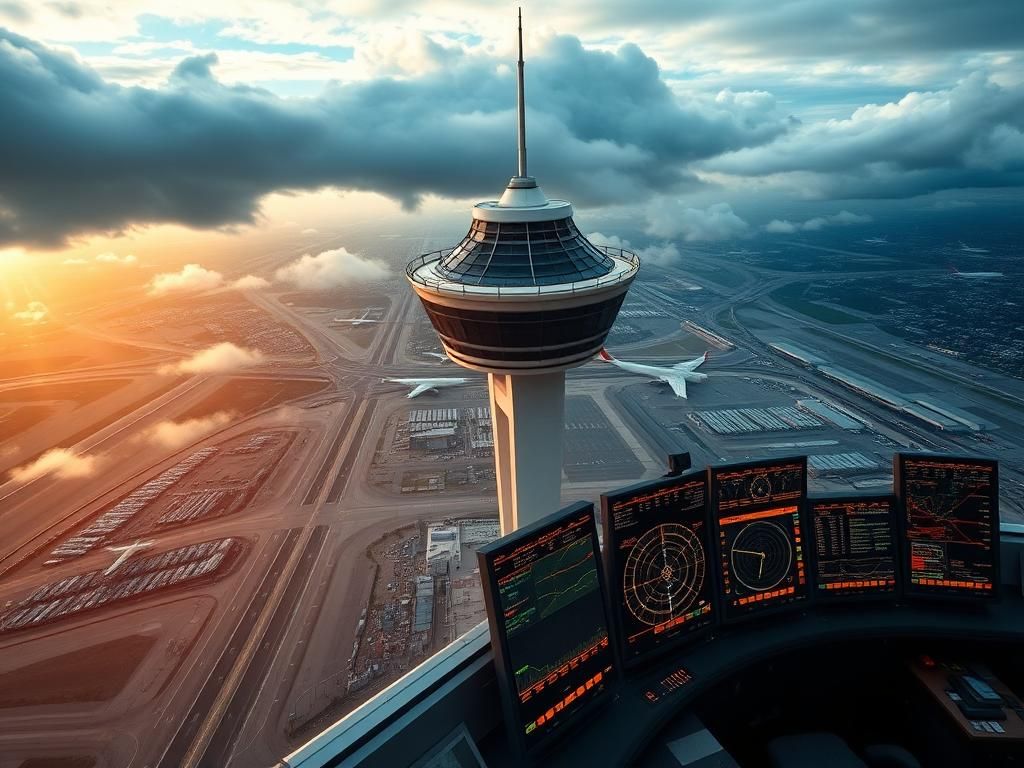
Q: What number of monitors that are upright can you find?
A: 5